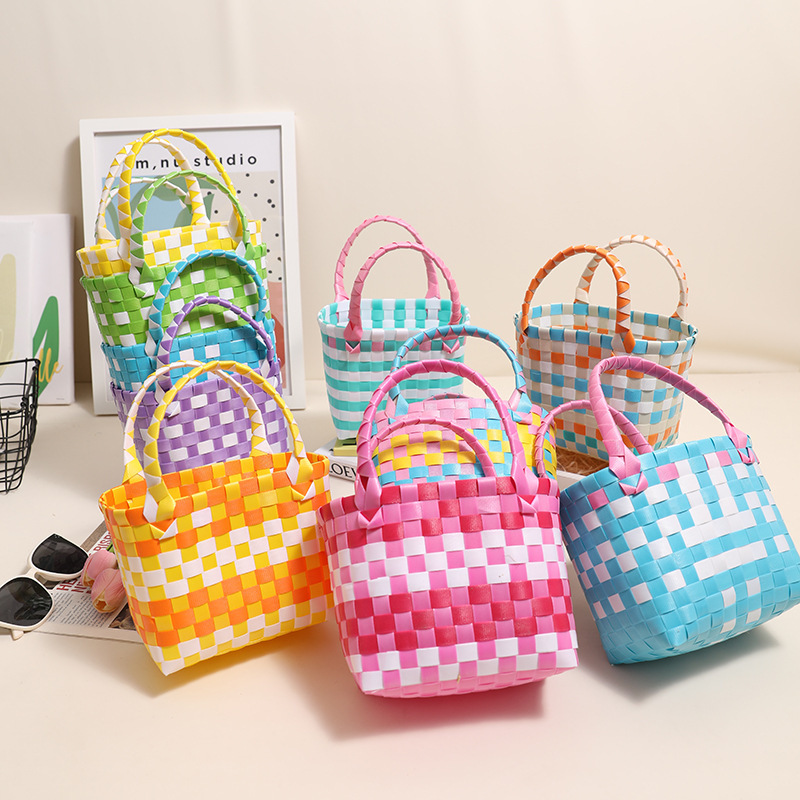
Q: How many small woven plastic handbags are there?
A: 10